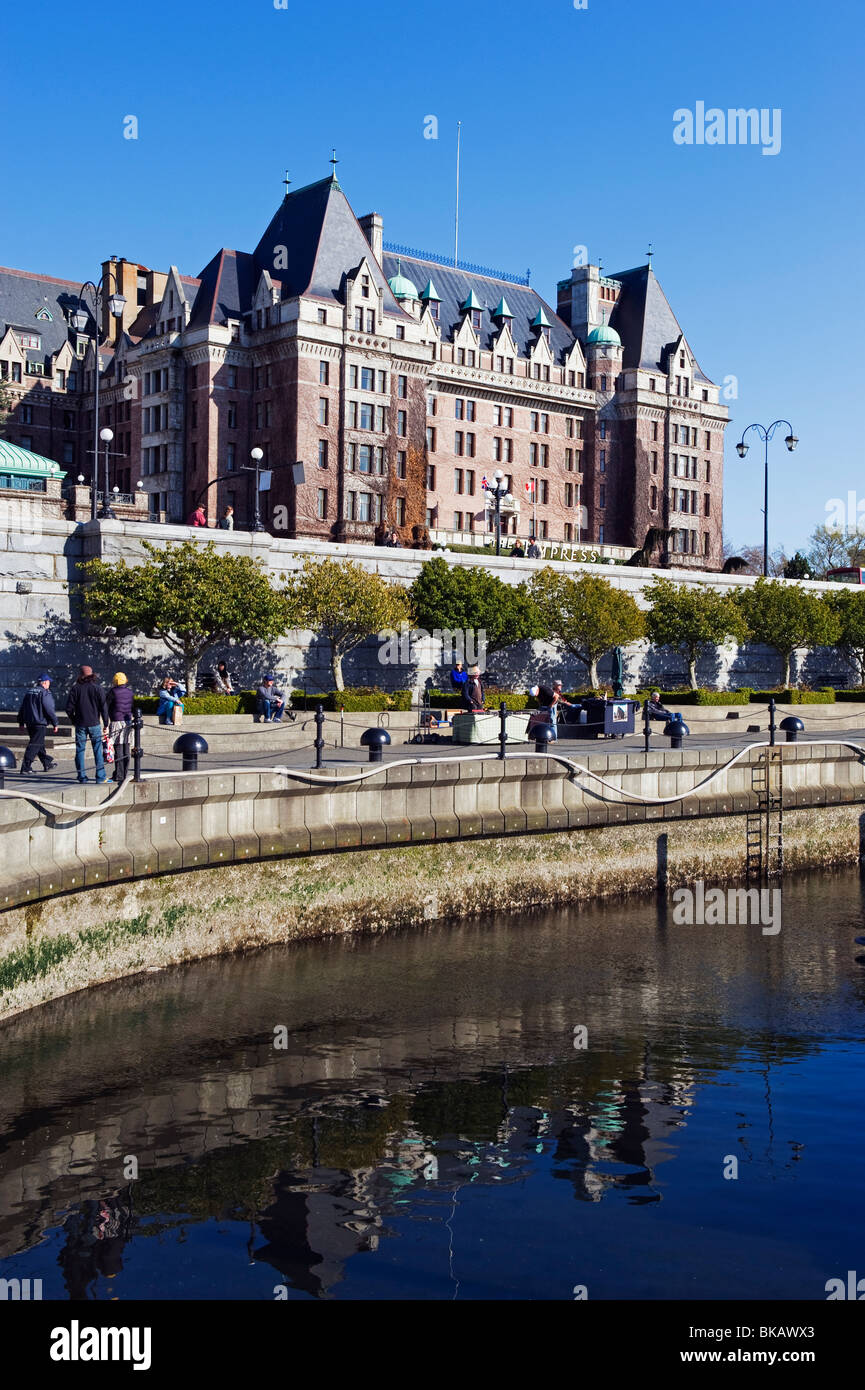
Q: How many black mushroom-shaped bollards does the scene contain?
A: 6